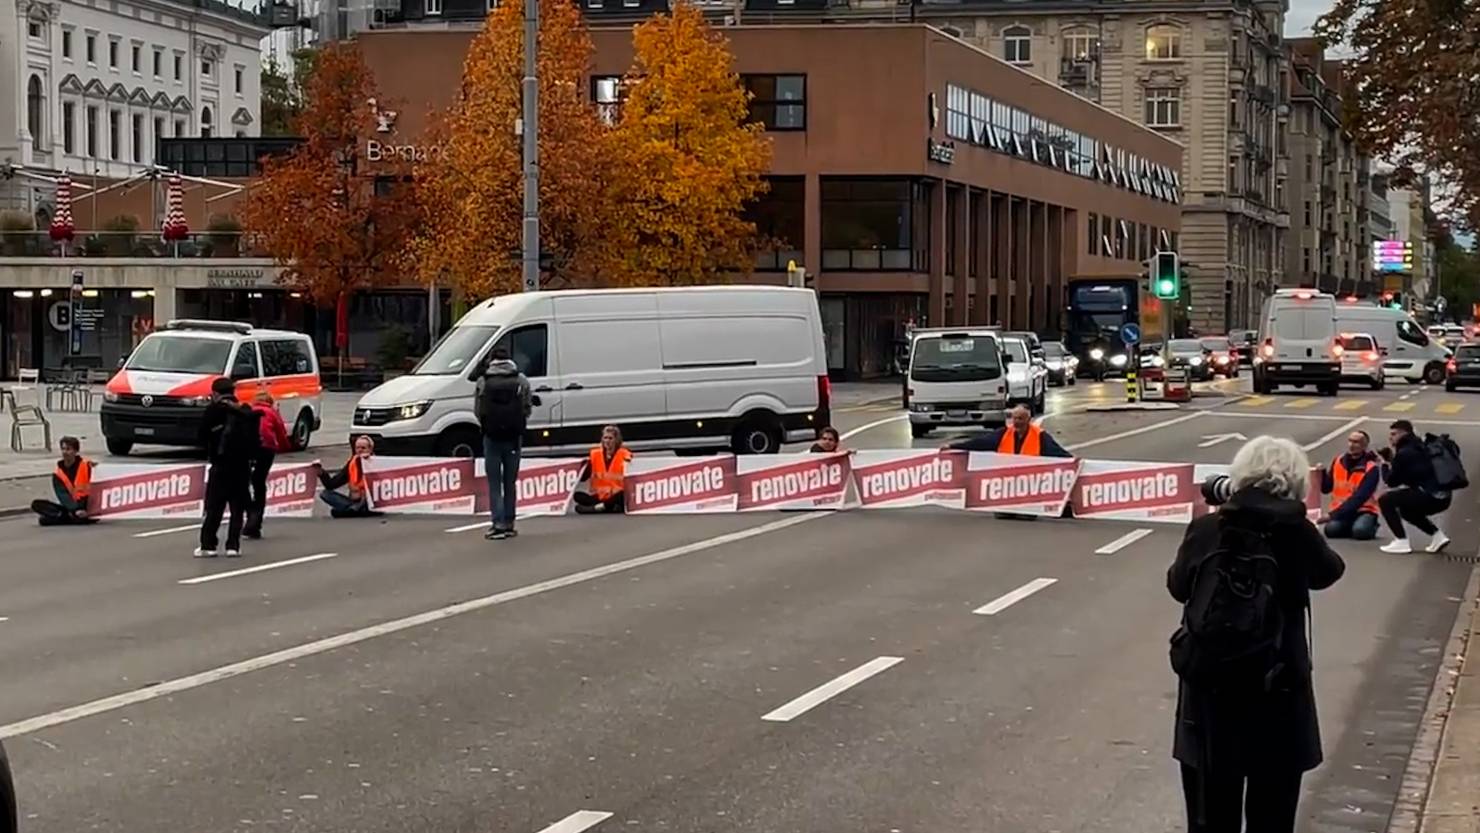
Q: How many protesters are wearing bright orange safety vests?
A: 5